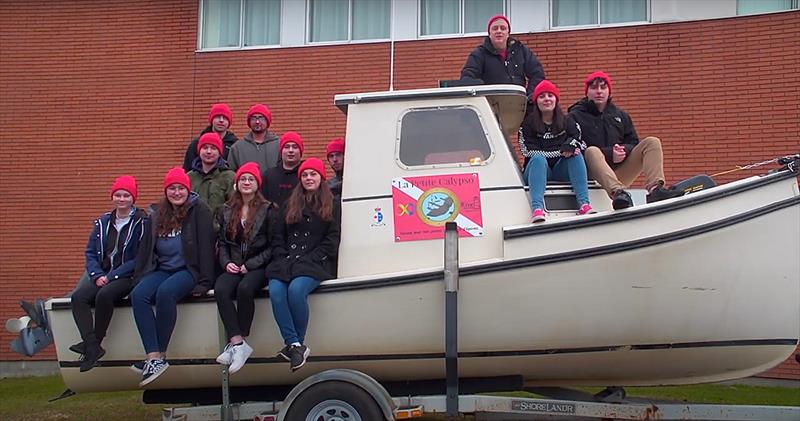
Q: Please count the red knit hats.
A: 12